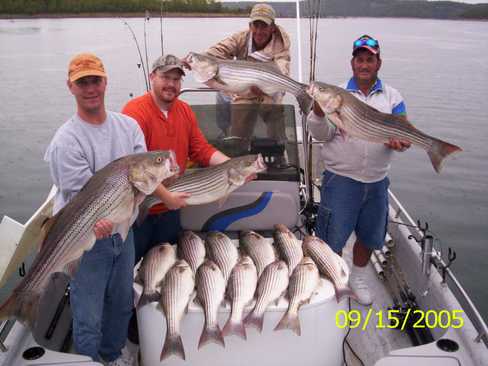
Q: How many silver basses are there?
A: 15